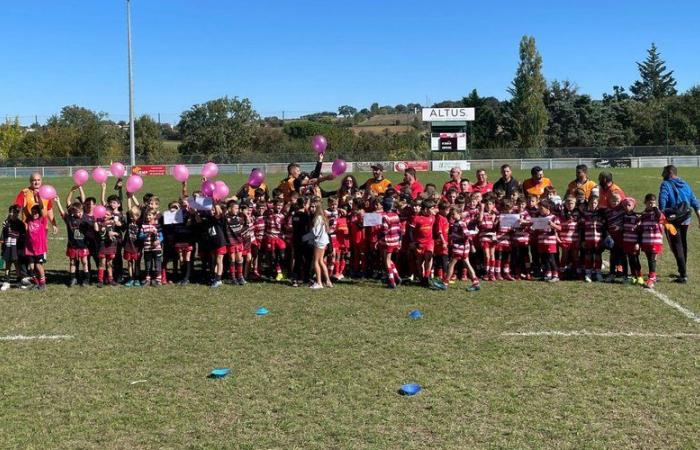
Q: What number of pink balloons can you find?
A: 13